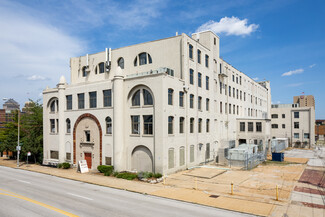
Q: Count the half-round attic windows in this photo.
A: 2